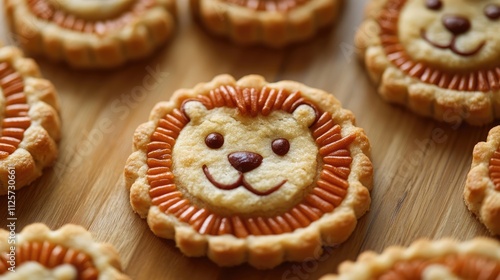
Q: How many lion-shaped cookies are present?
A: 8